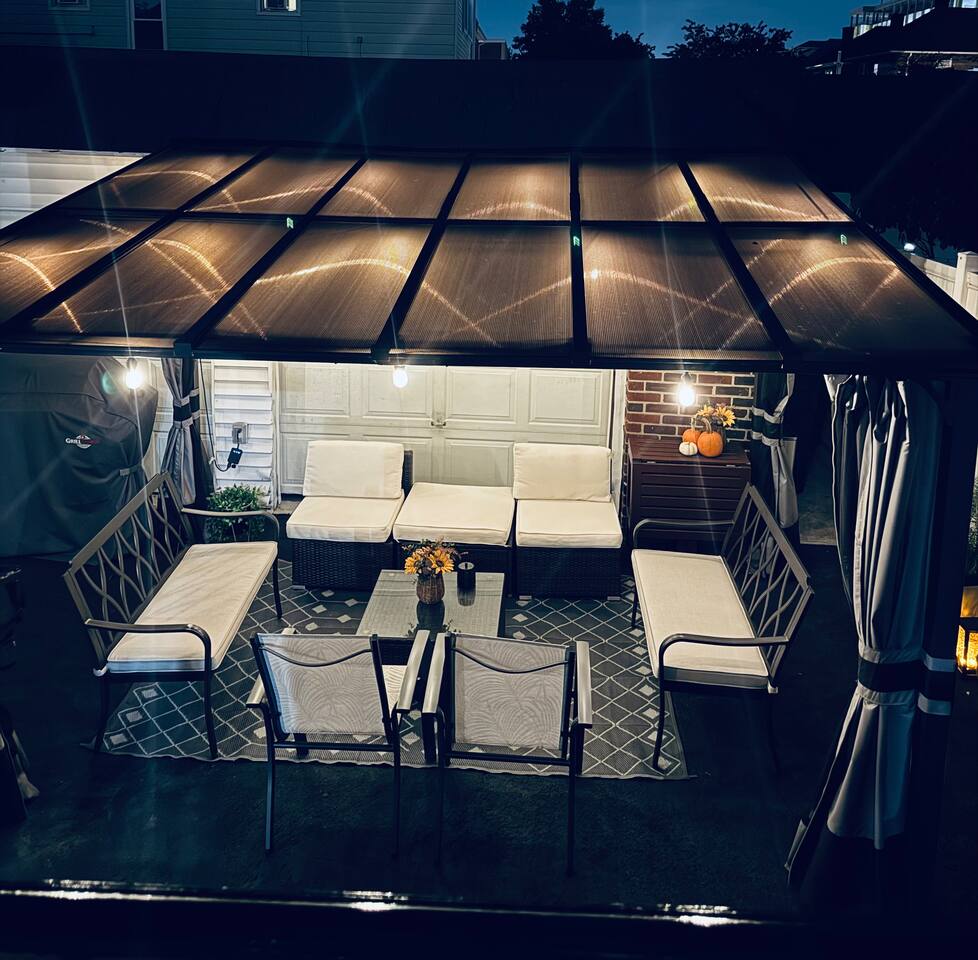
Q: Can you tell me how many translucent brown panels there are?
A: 12